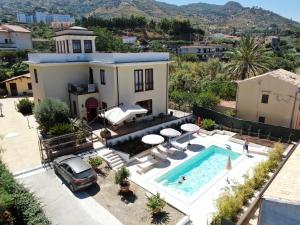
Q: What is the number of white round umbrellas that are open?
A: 3